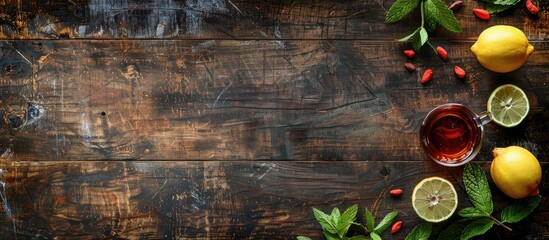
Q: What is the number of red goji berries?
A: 10